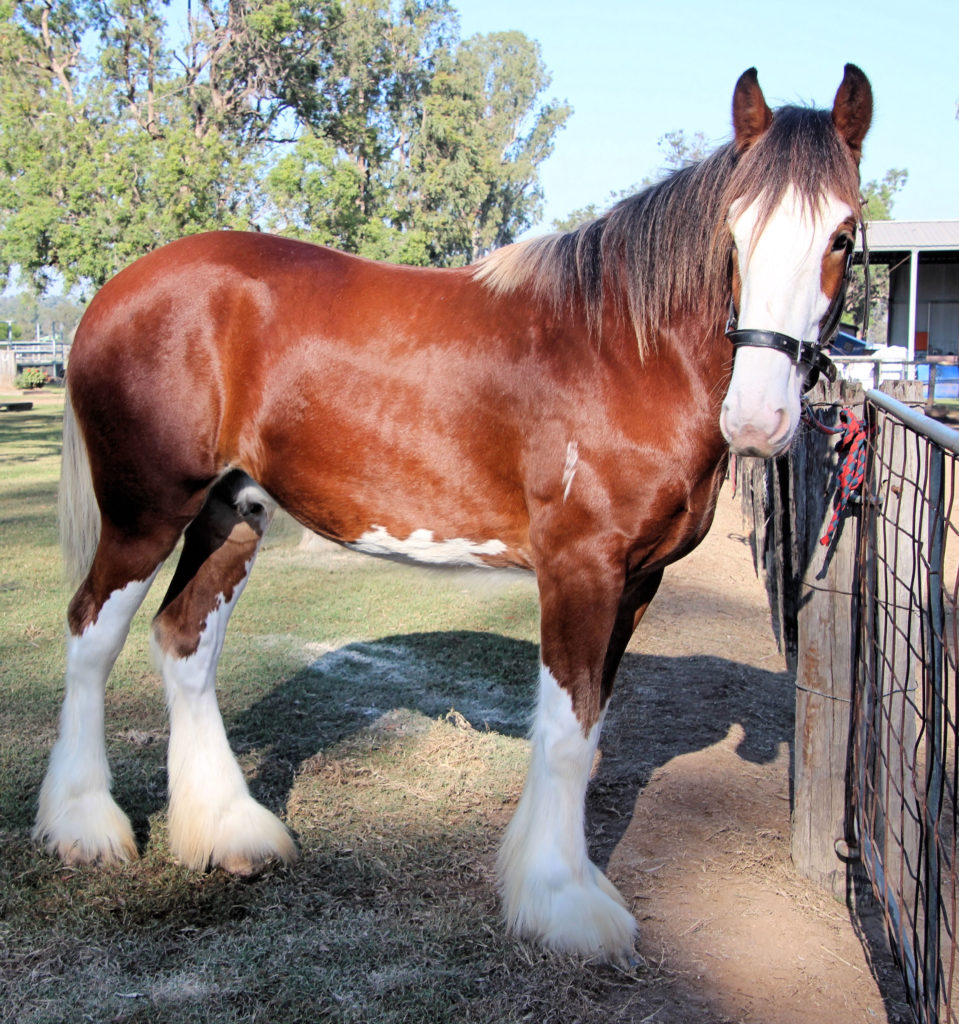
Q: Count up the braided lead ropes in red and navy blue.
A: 1